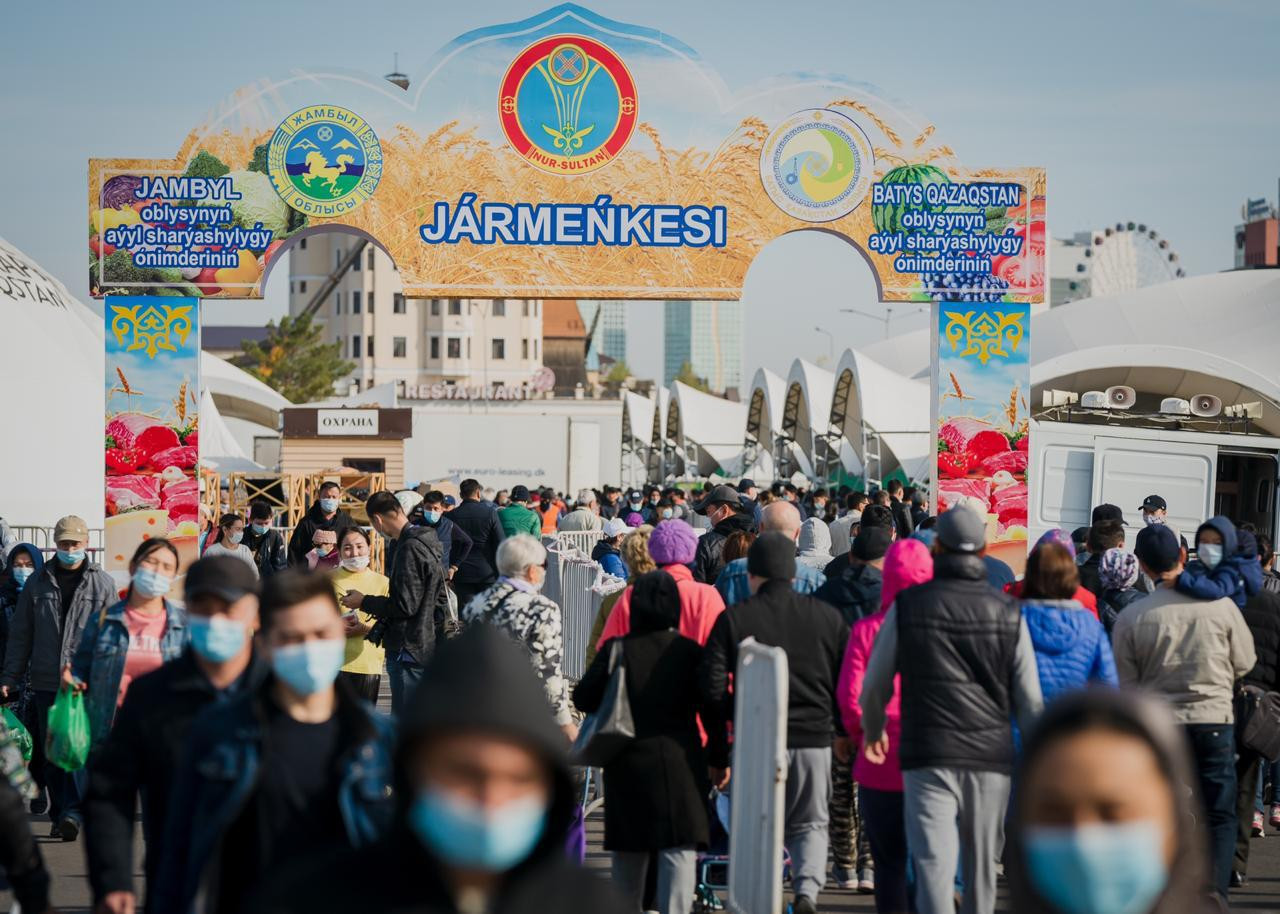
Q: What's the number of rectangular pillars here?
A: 2